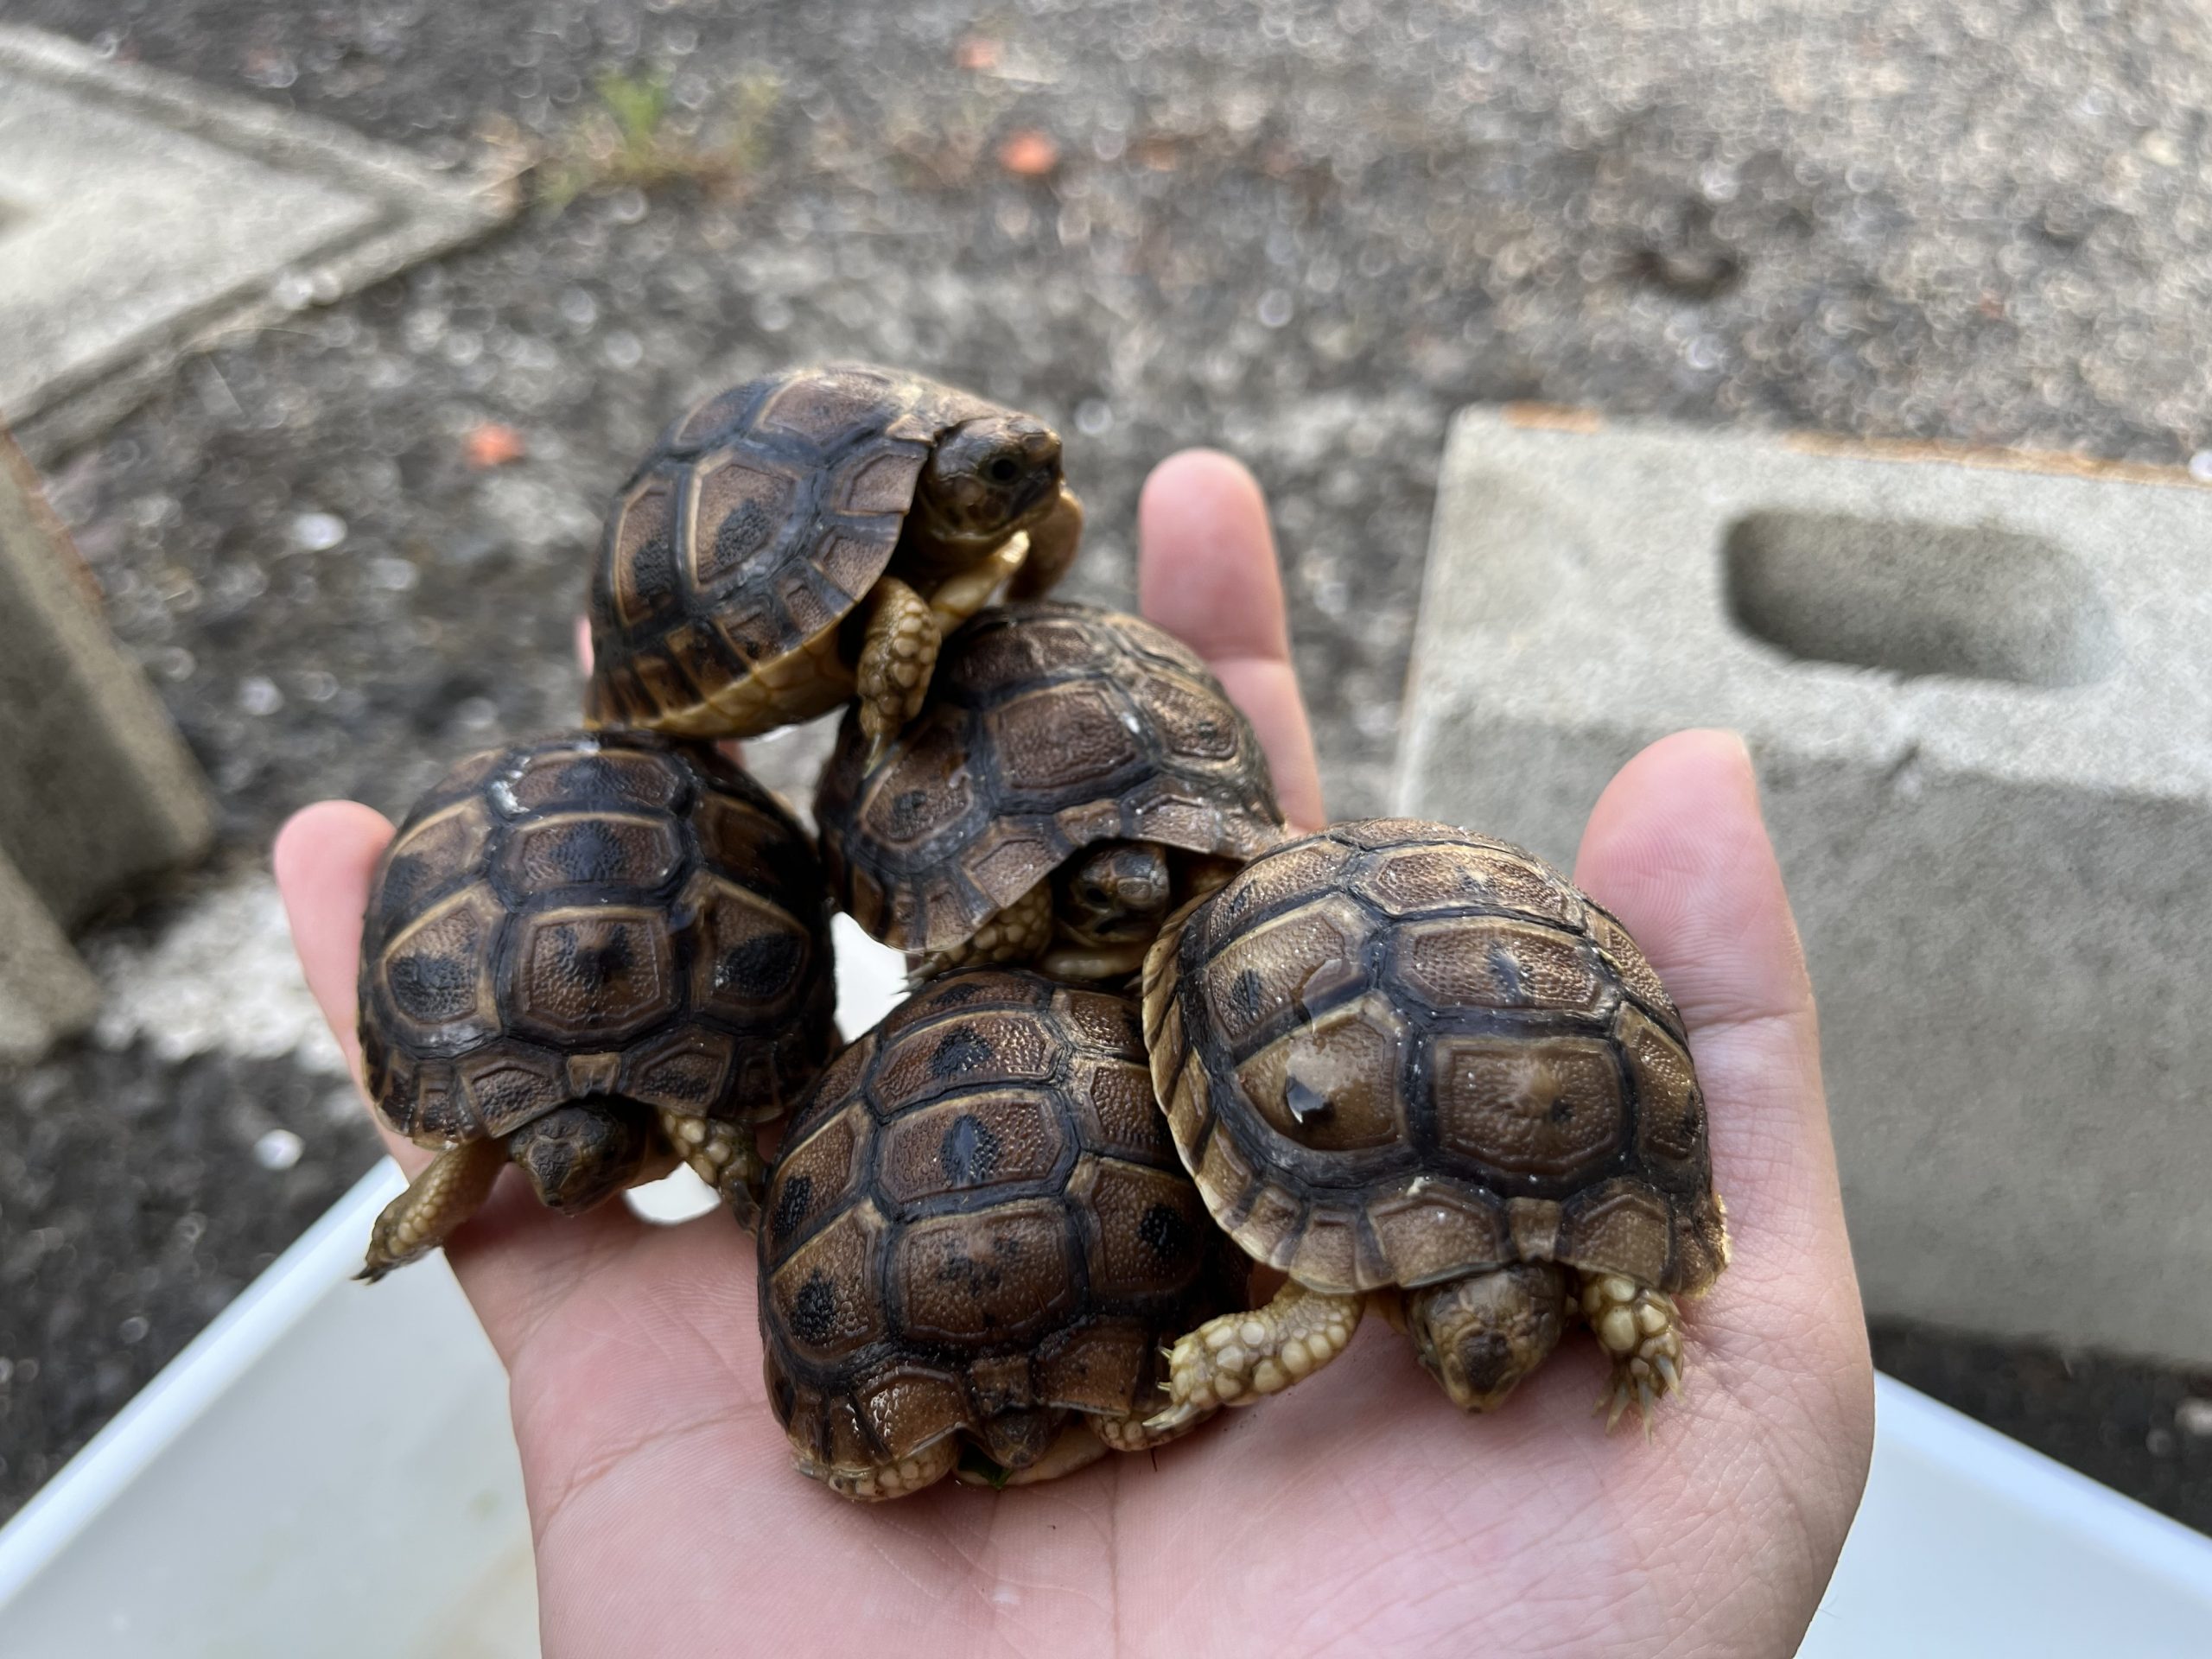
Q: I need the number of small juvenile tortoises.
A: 5